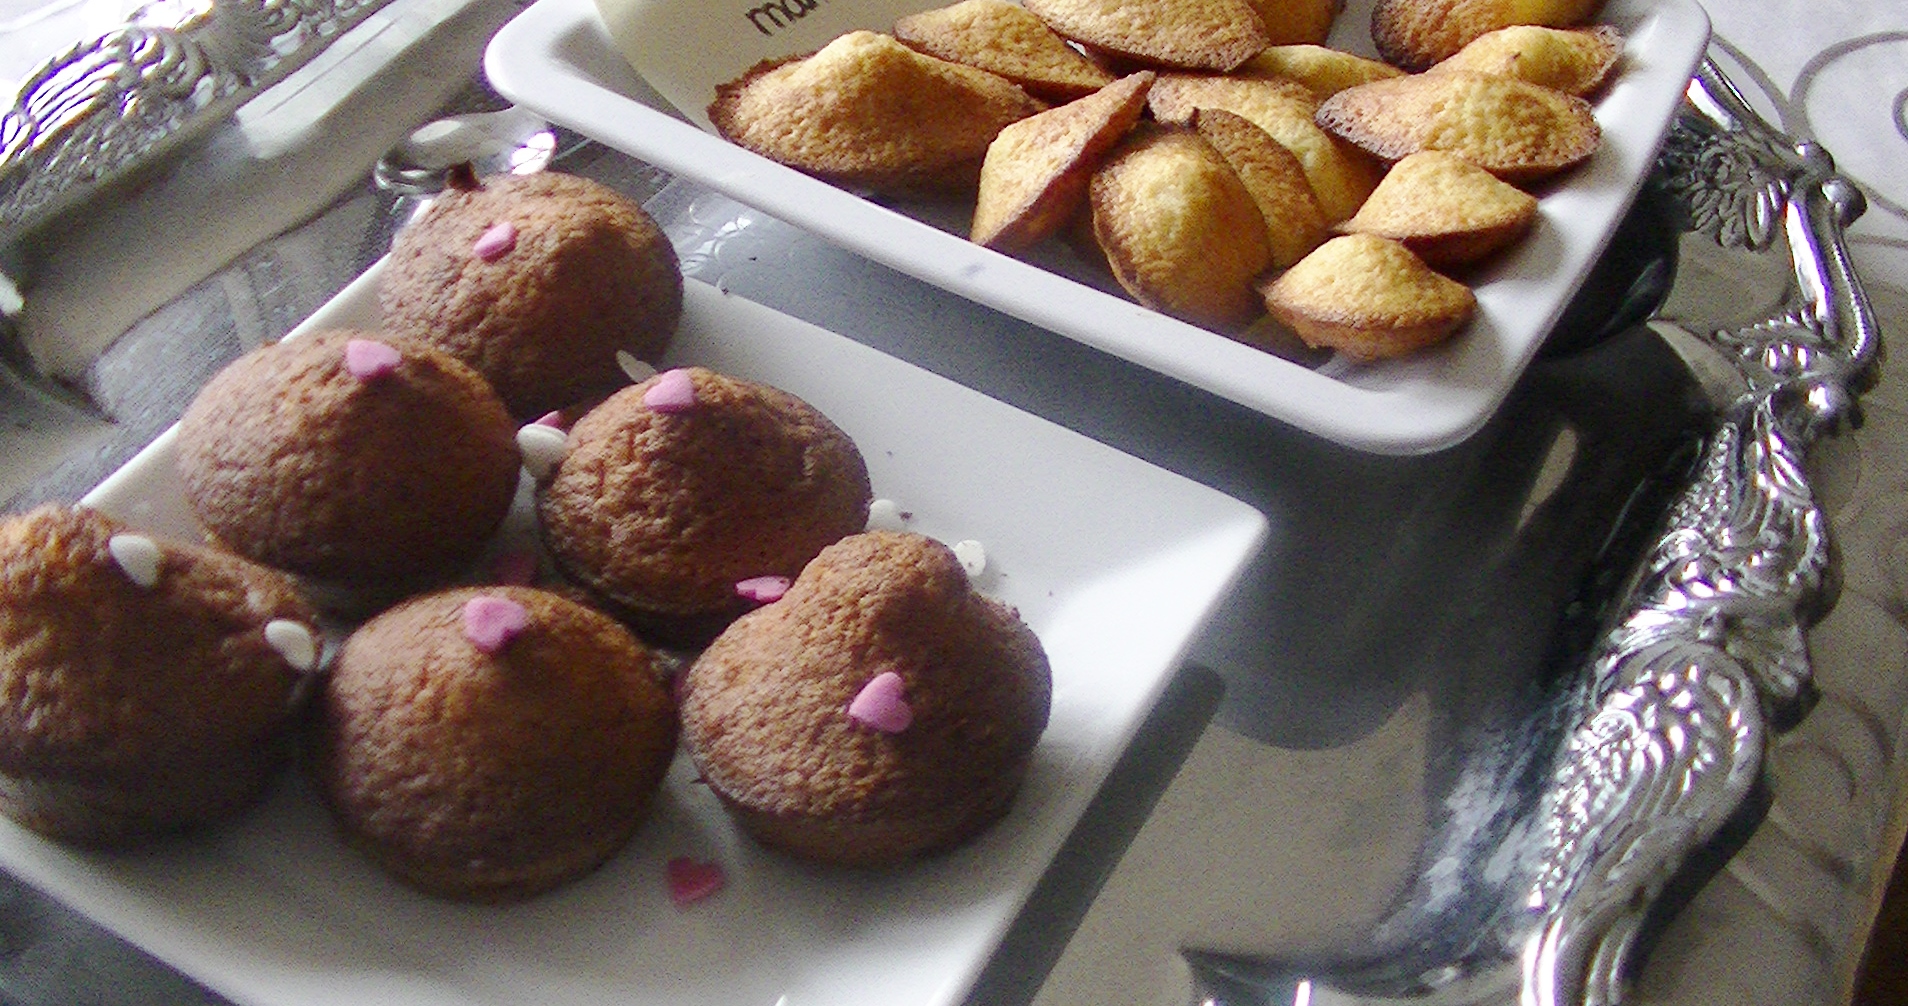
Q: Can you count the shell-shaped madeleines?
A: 14